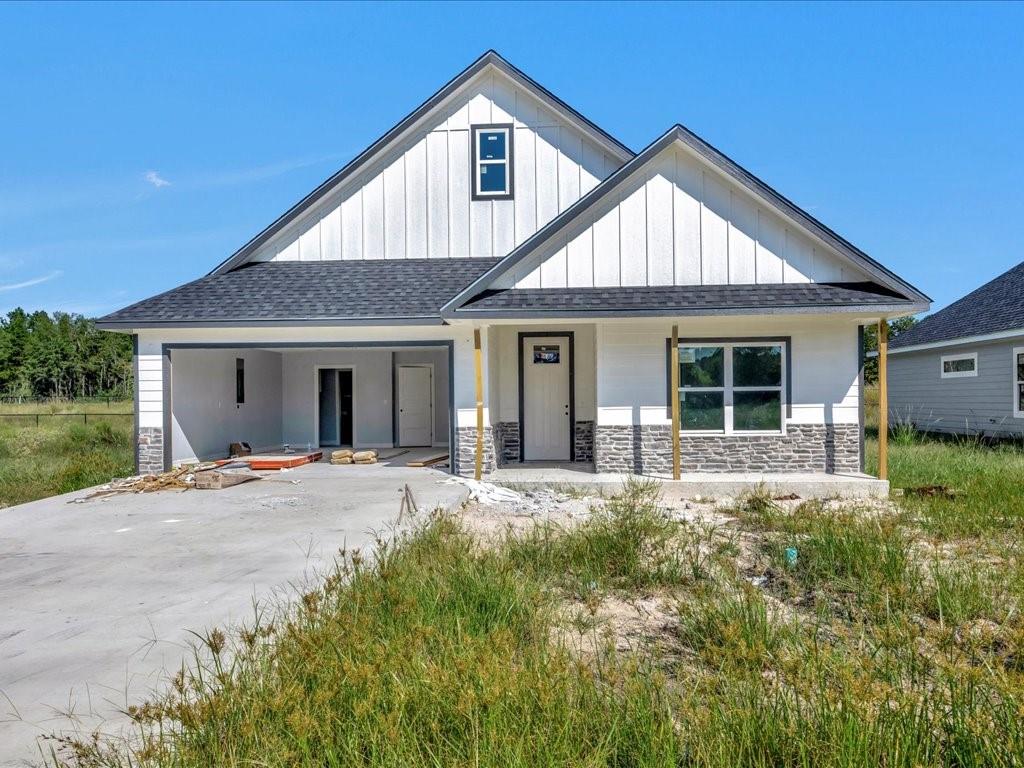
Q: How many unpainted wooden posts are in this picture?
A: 3